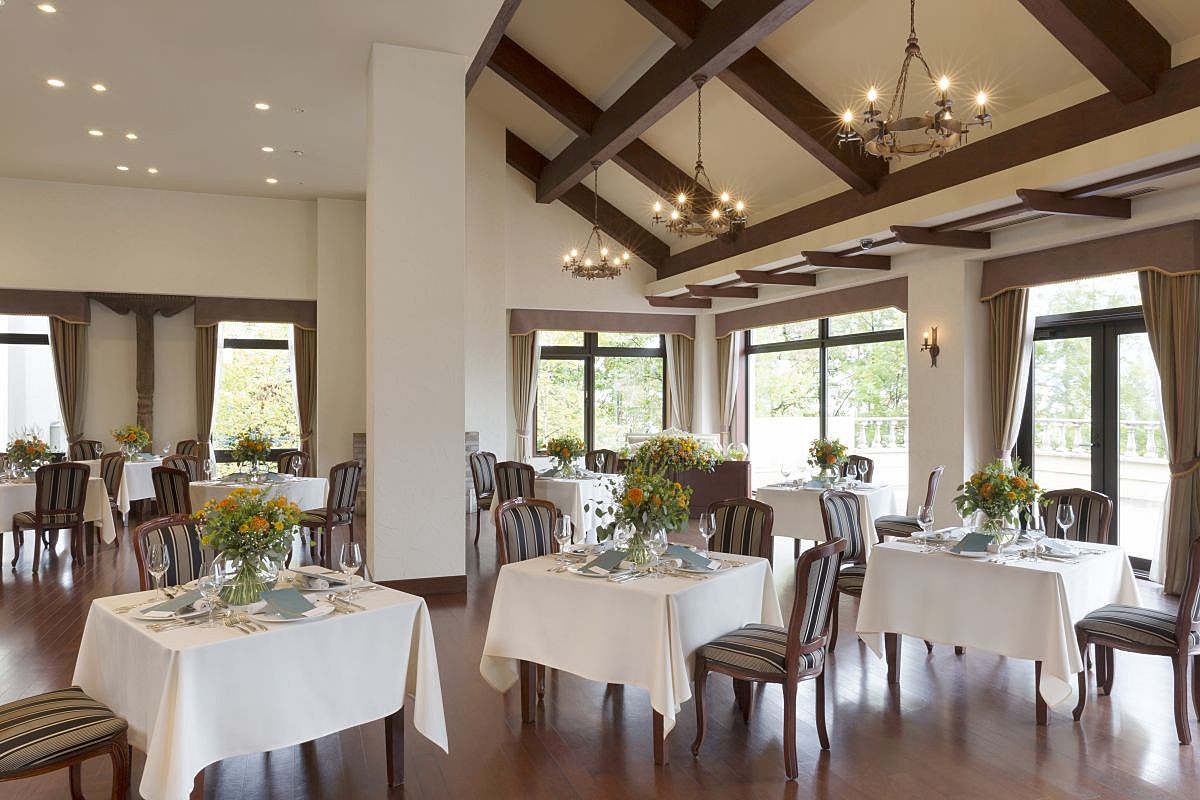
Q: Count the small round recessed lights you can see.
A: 10